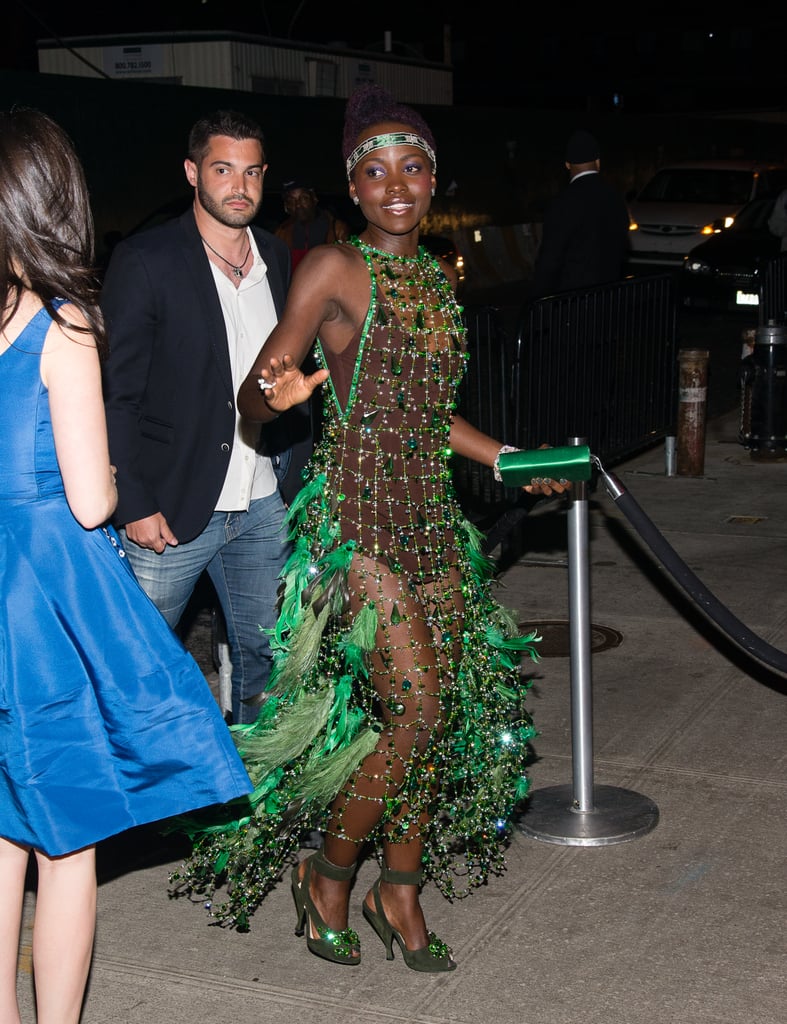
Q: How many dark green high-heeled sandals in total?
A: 2